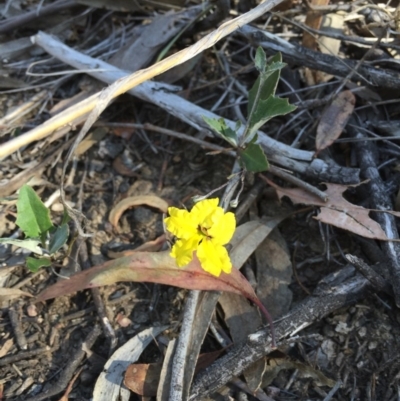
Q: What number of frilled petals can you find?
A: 5